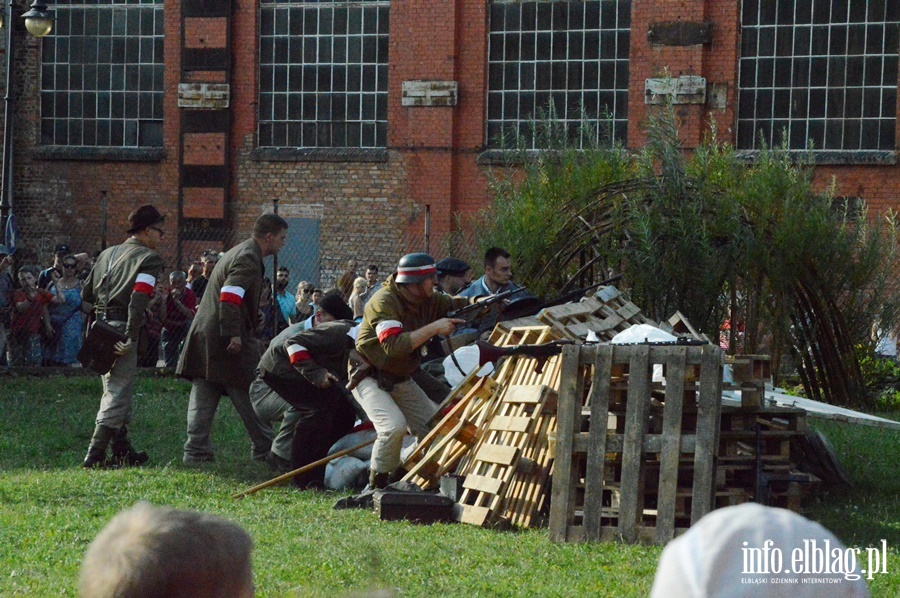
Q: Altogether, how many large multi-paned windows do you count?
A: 4